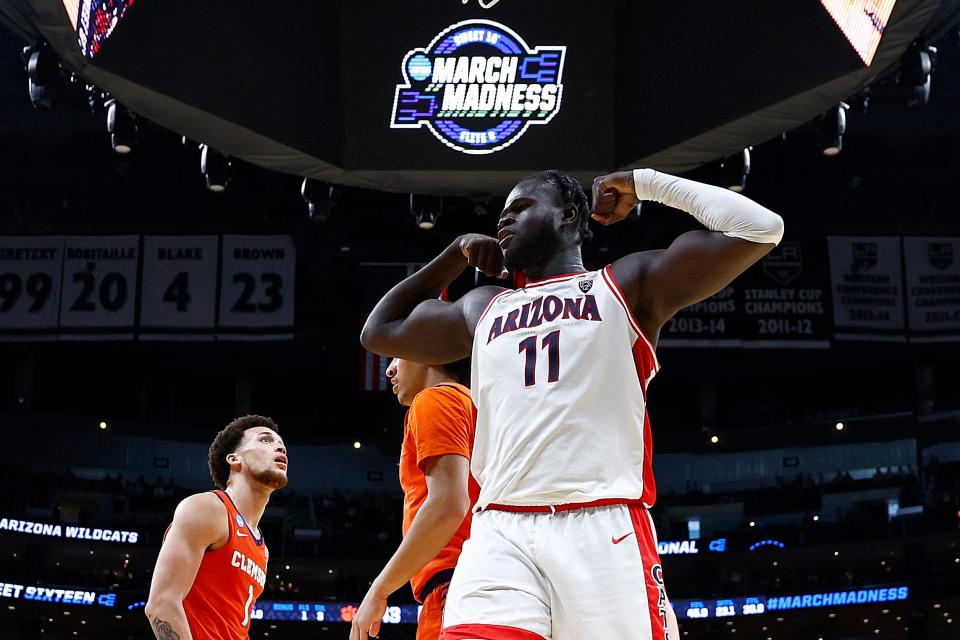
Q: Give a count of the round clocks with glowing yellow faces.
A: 0